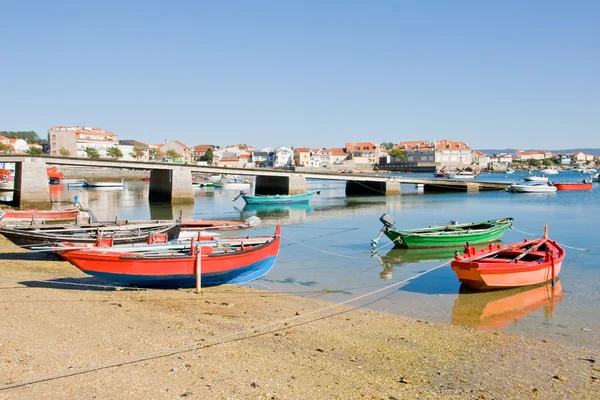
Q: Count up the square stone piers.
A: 5